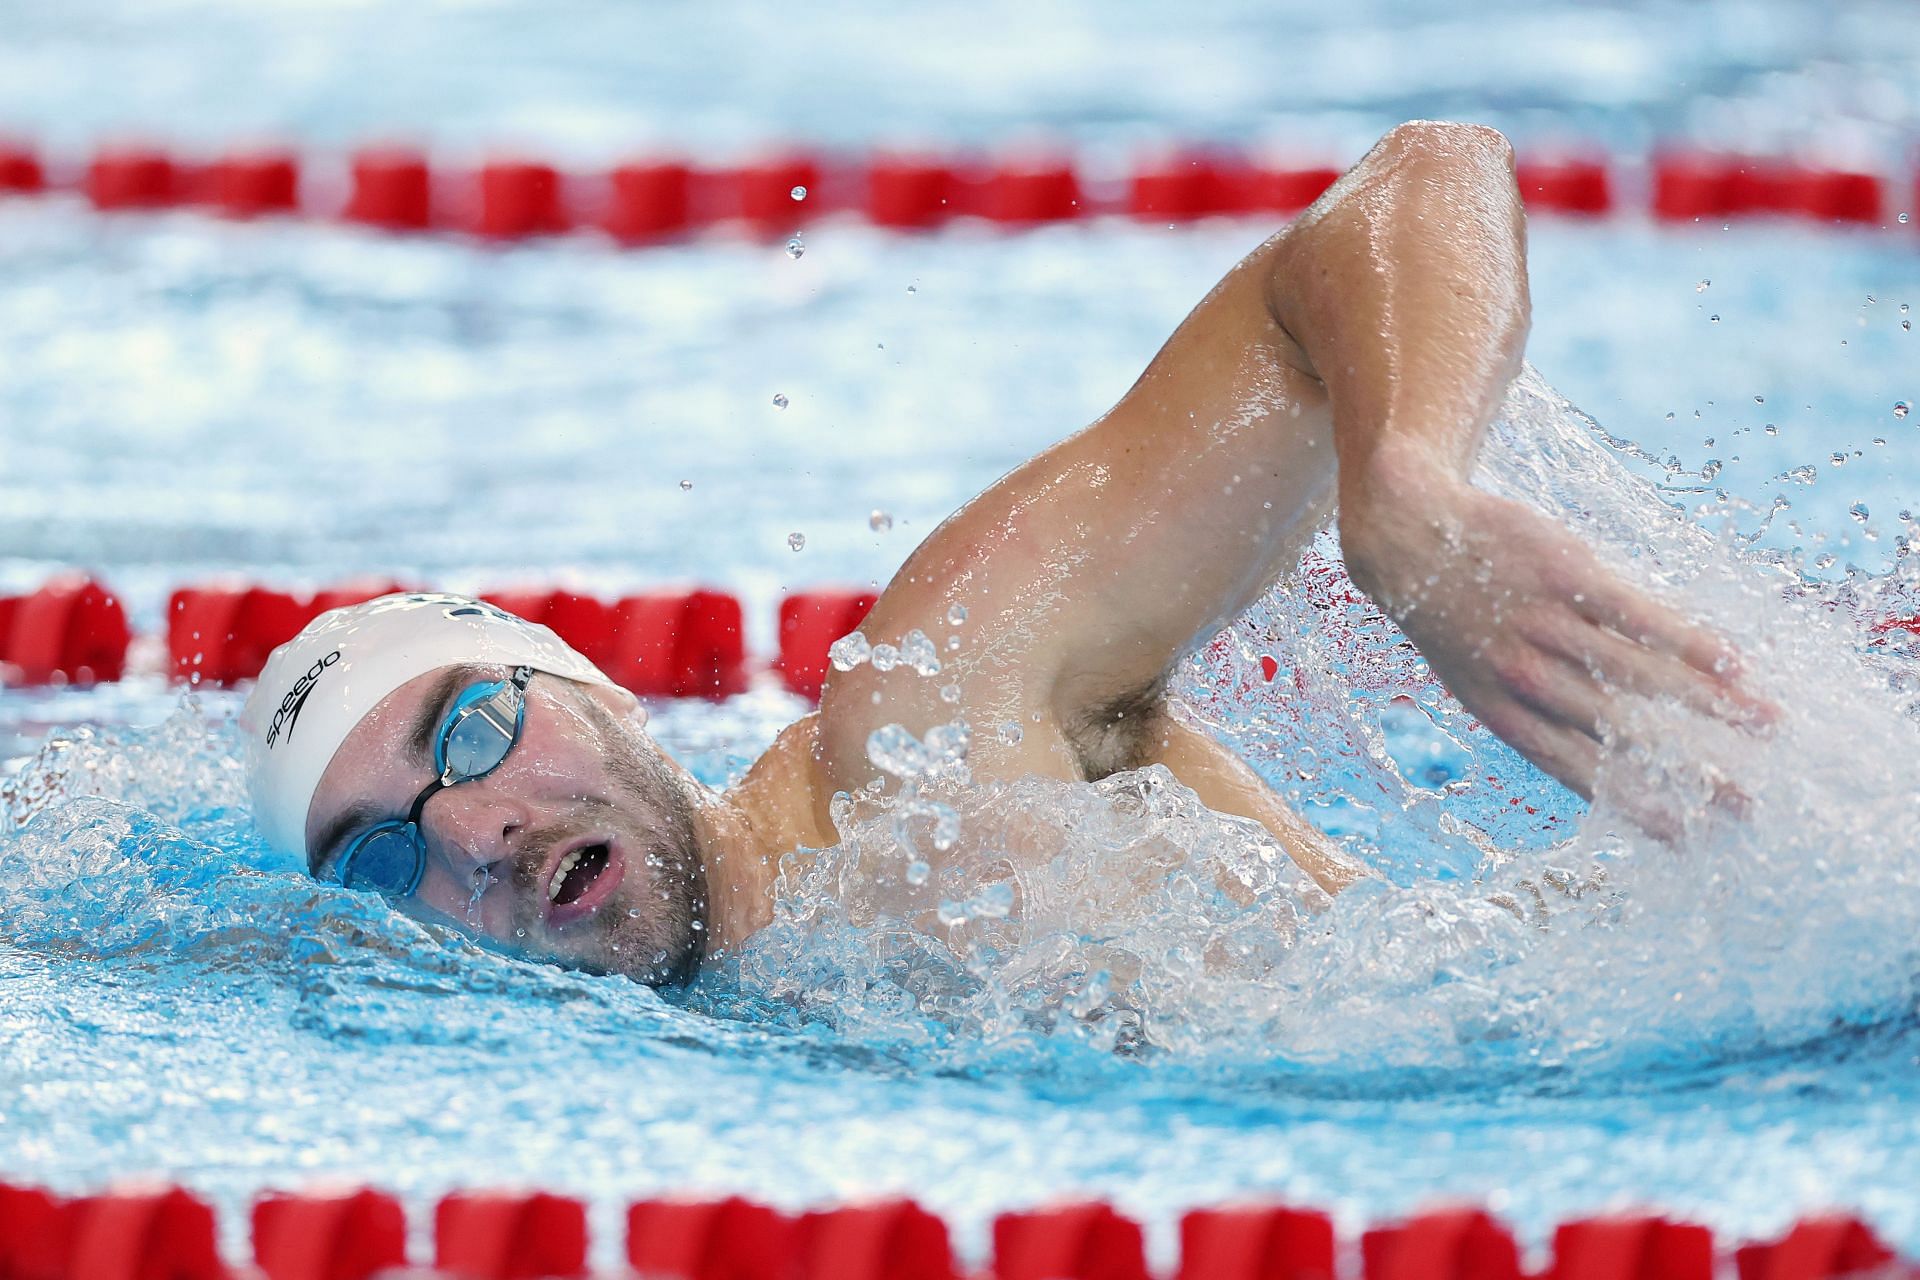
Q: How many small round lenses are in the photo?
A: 2